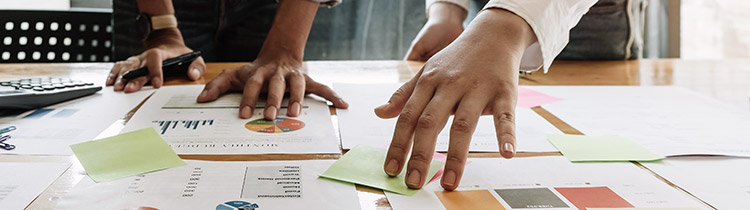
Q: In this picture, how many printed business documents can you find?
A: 8